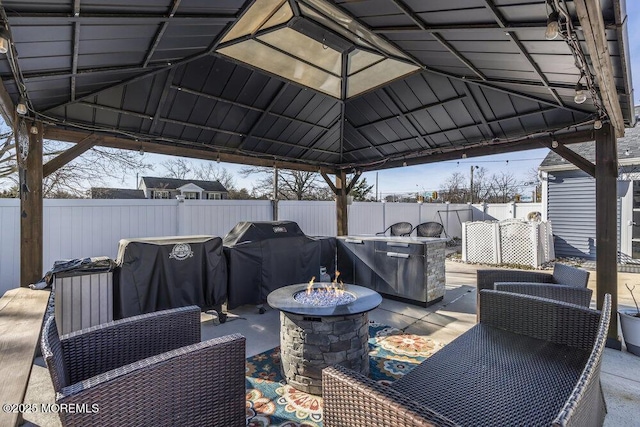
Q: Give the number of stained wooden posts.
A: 3